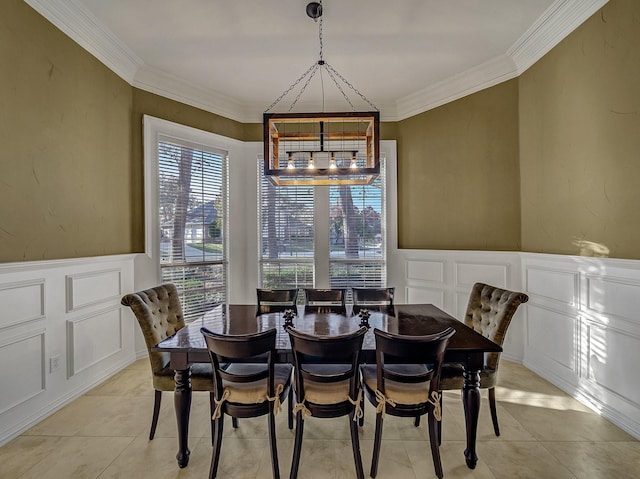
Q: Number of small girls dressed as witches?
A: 0